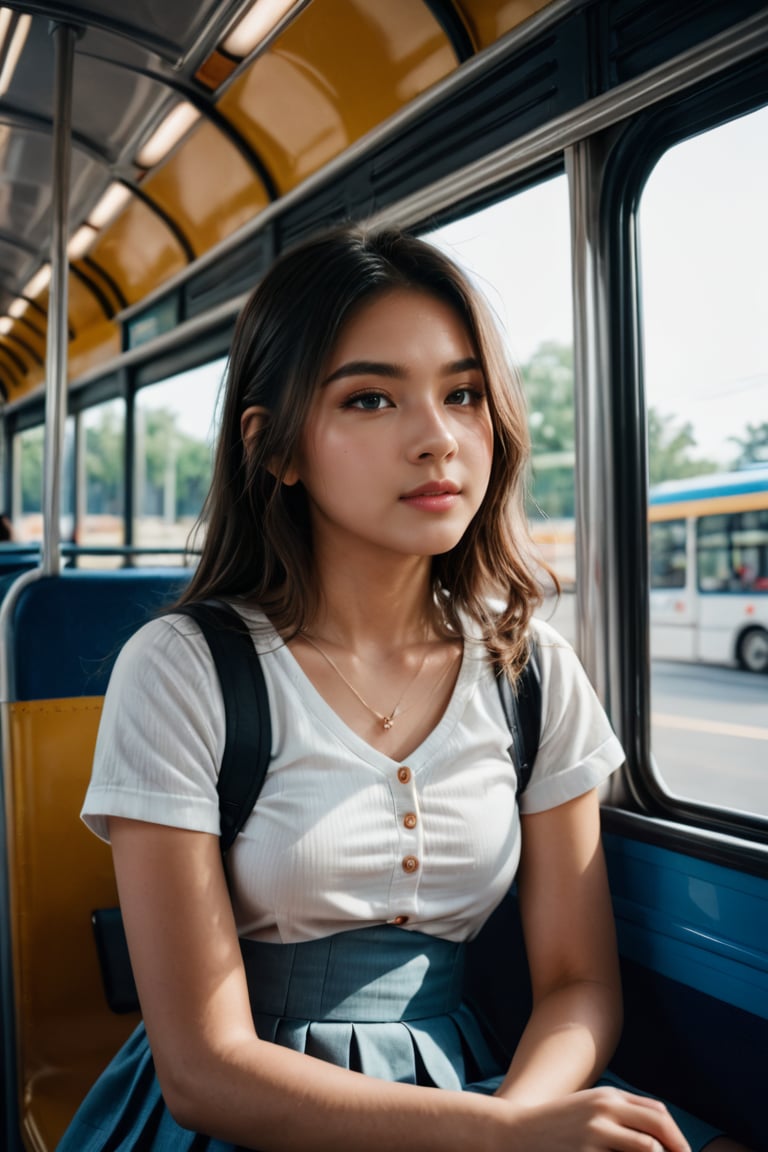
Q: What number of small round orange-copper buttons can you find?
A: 4